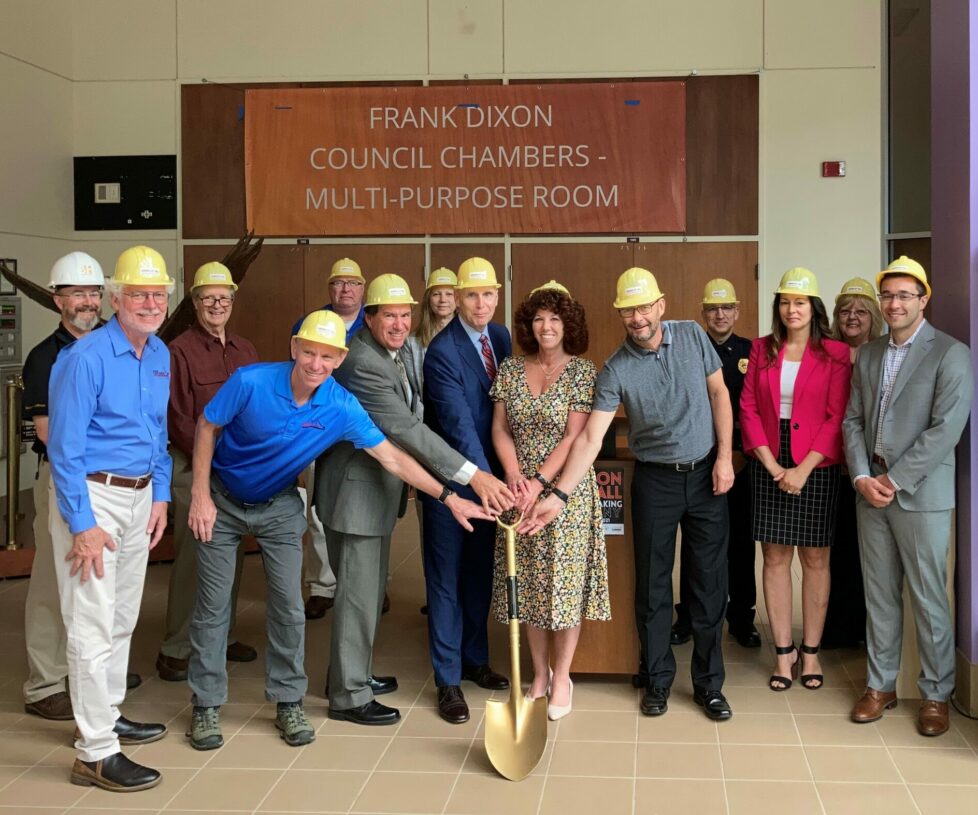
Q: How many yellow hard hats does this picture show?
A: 13